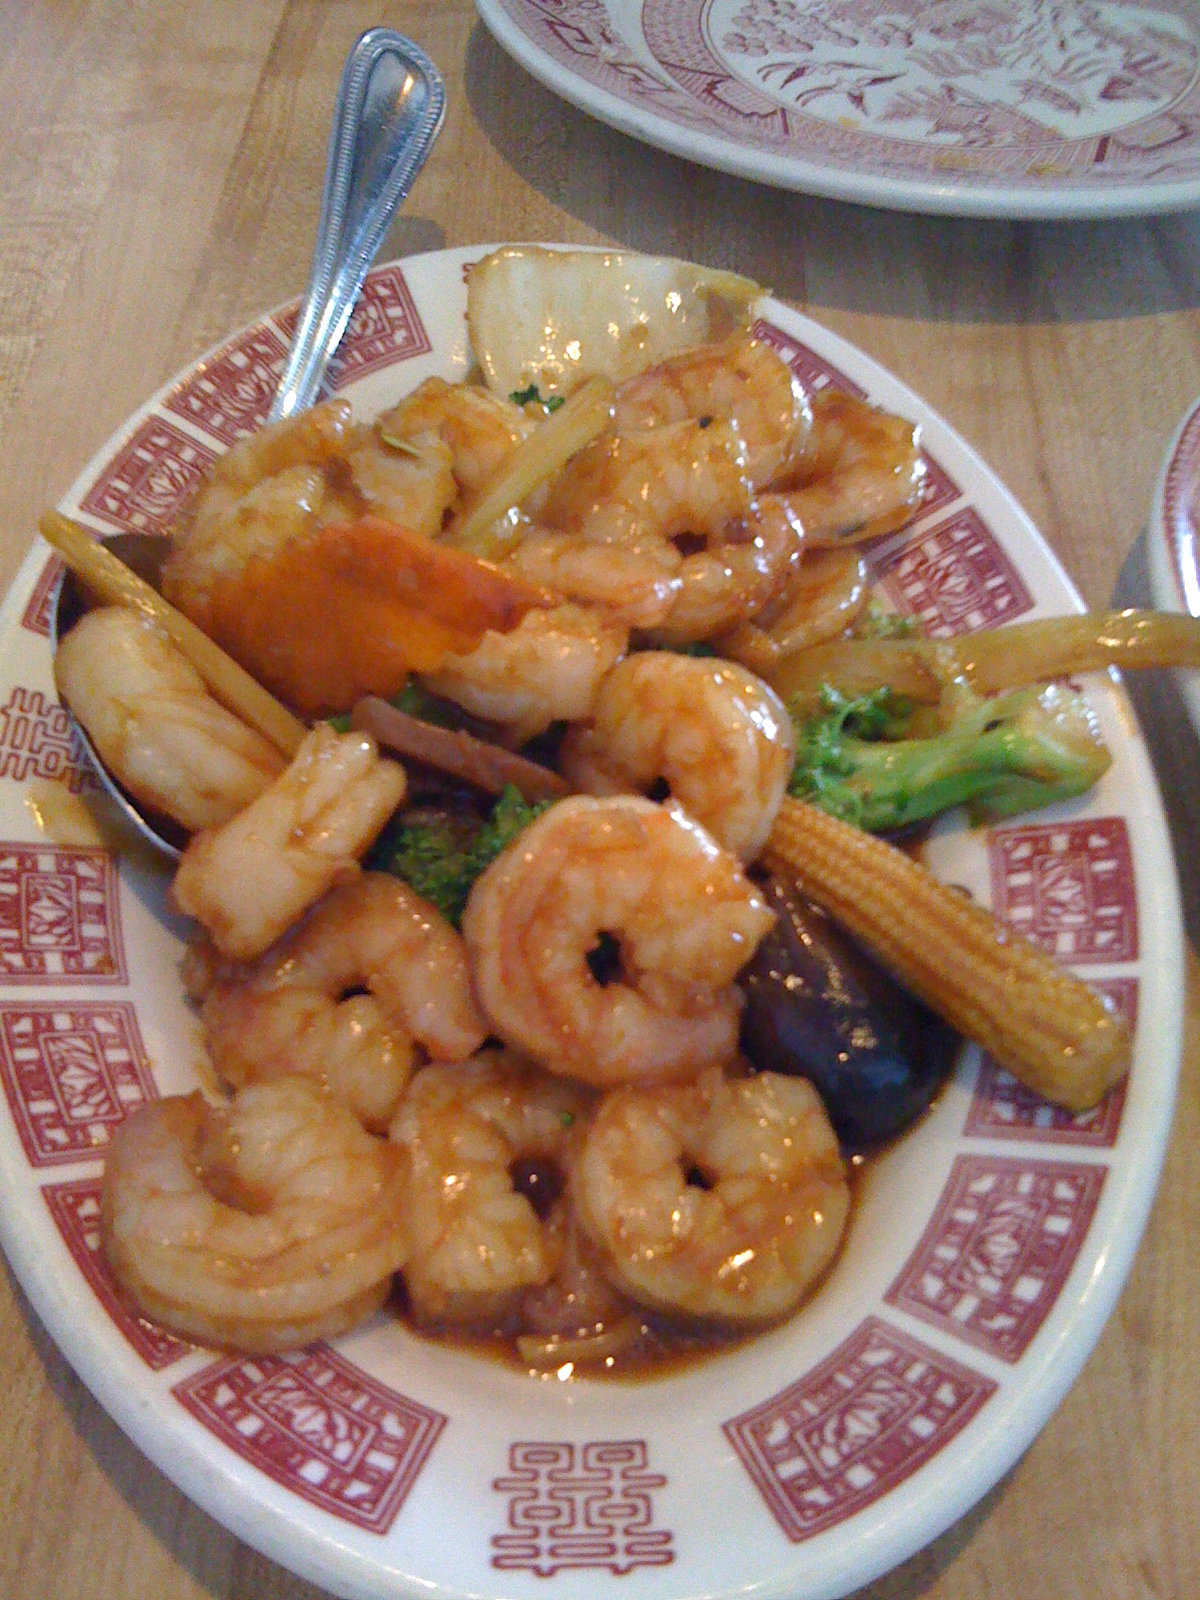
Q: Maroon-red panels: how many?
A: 15